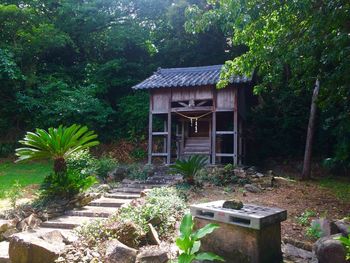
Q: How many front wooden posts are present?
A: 4